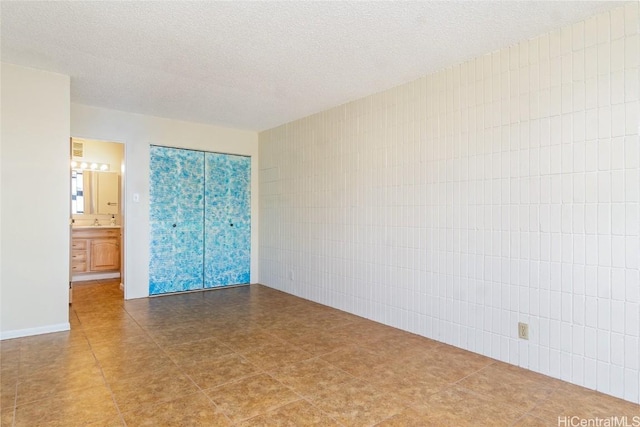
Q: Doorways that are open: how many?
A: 1